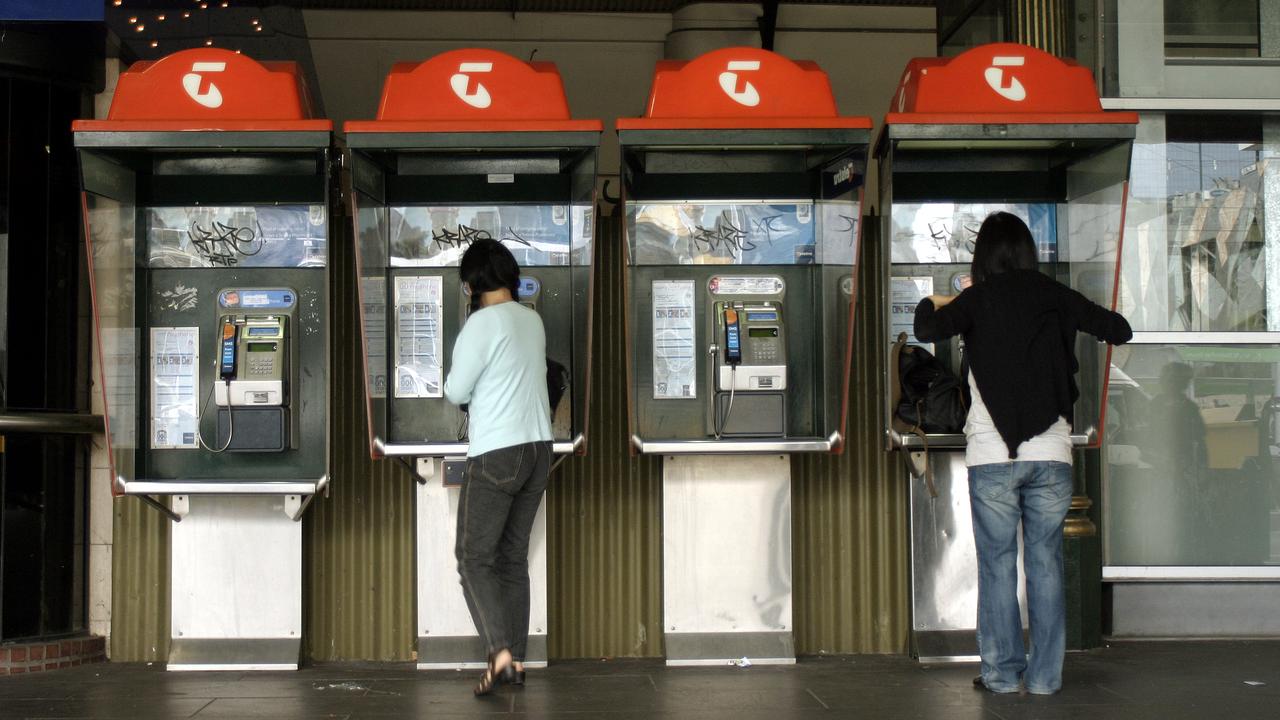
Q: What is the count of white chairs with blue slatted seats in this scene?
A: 0